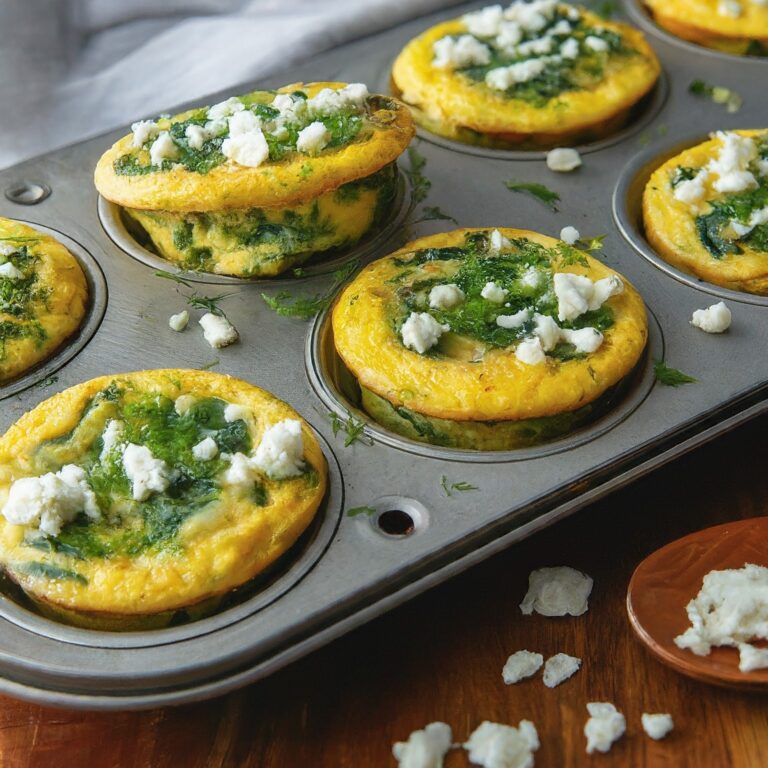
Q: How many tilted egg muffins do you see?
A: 1